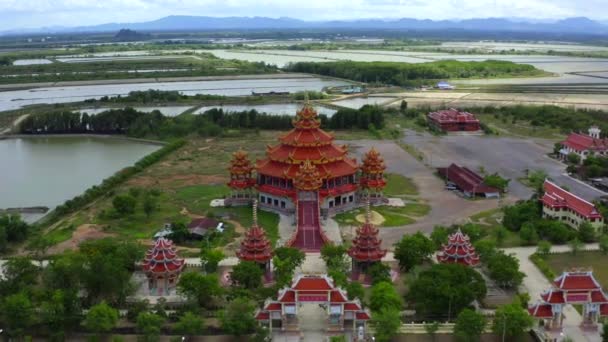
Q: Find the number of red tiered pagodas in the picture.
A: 7